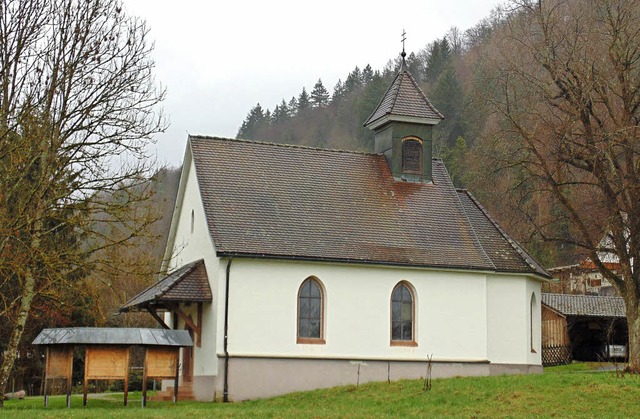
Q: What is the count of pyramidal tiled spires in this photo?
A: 1